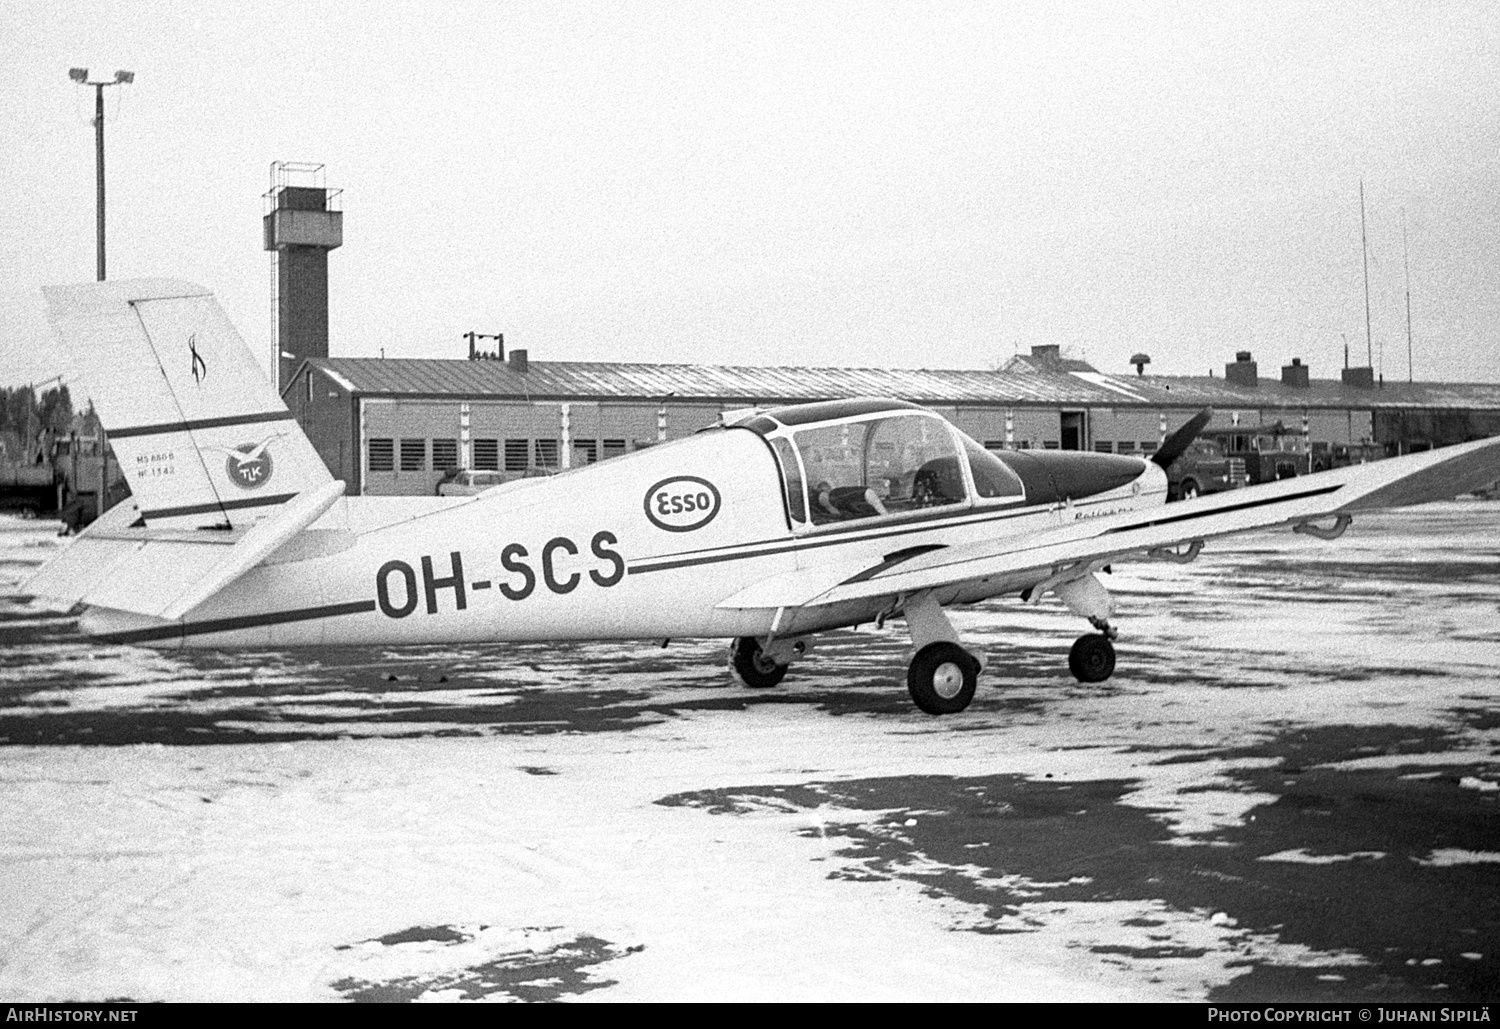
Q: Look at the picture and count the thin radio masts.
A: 2